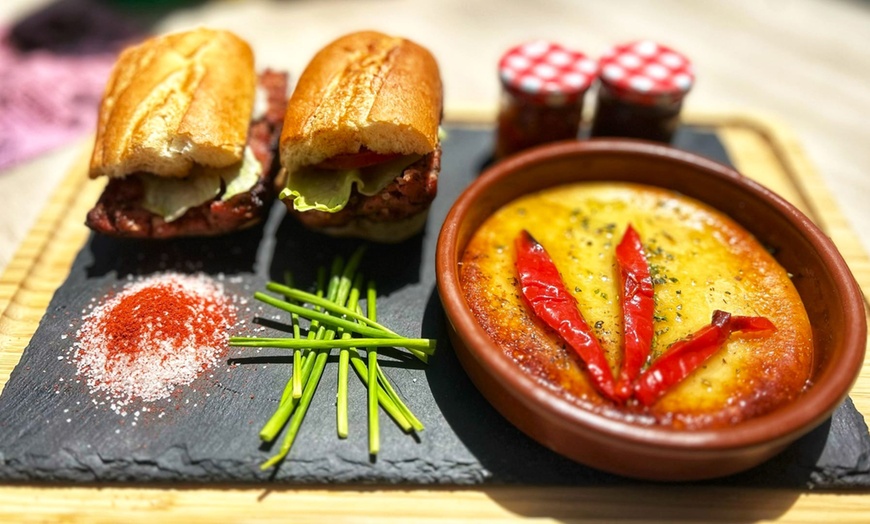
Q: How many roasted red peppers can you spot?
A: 3